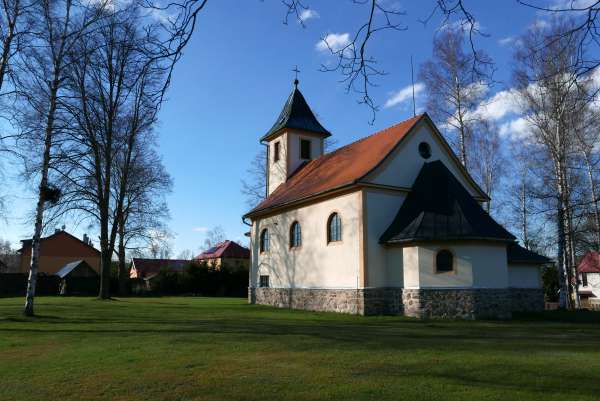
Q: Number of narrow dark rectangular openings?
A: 2